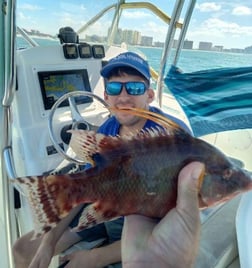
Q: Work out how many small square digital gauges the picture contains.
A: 3